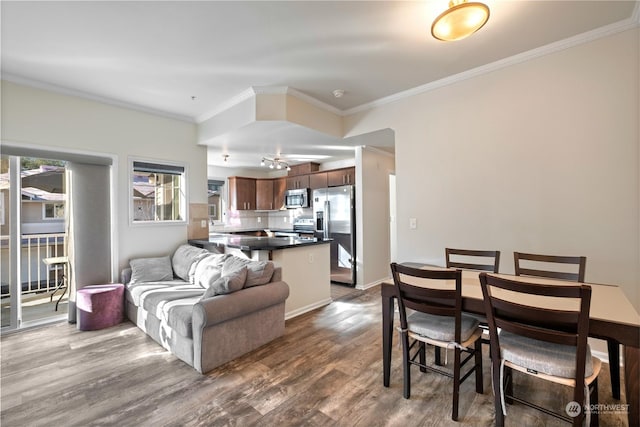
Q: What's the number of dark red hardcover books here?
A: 0